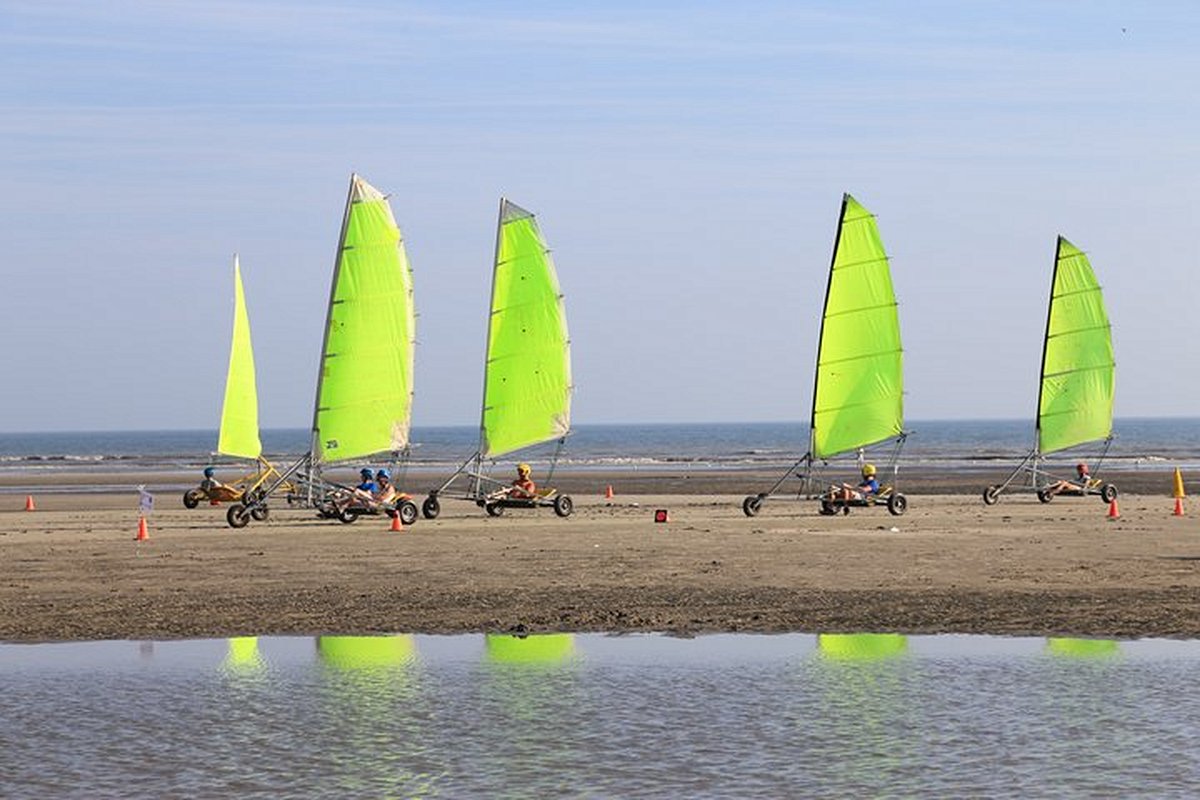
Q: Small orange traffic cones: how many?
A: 6